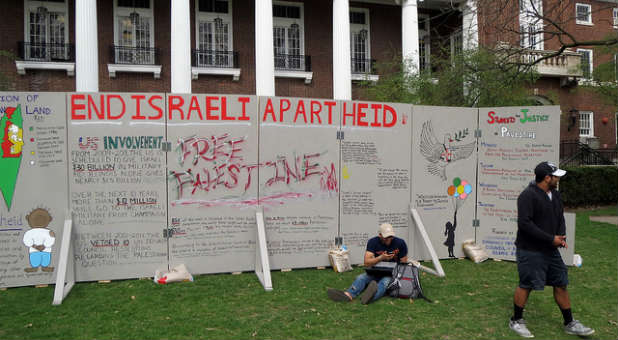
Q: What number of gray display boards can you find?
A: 7